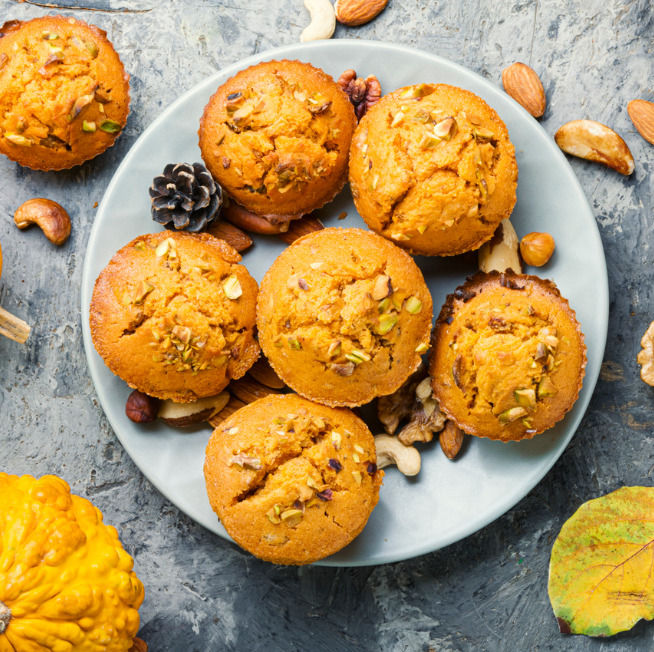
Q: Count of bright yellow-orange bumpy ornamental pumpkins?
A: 1